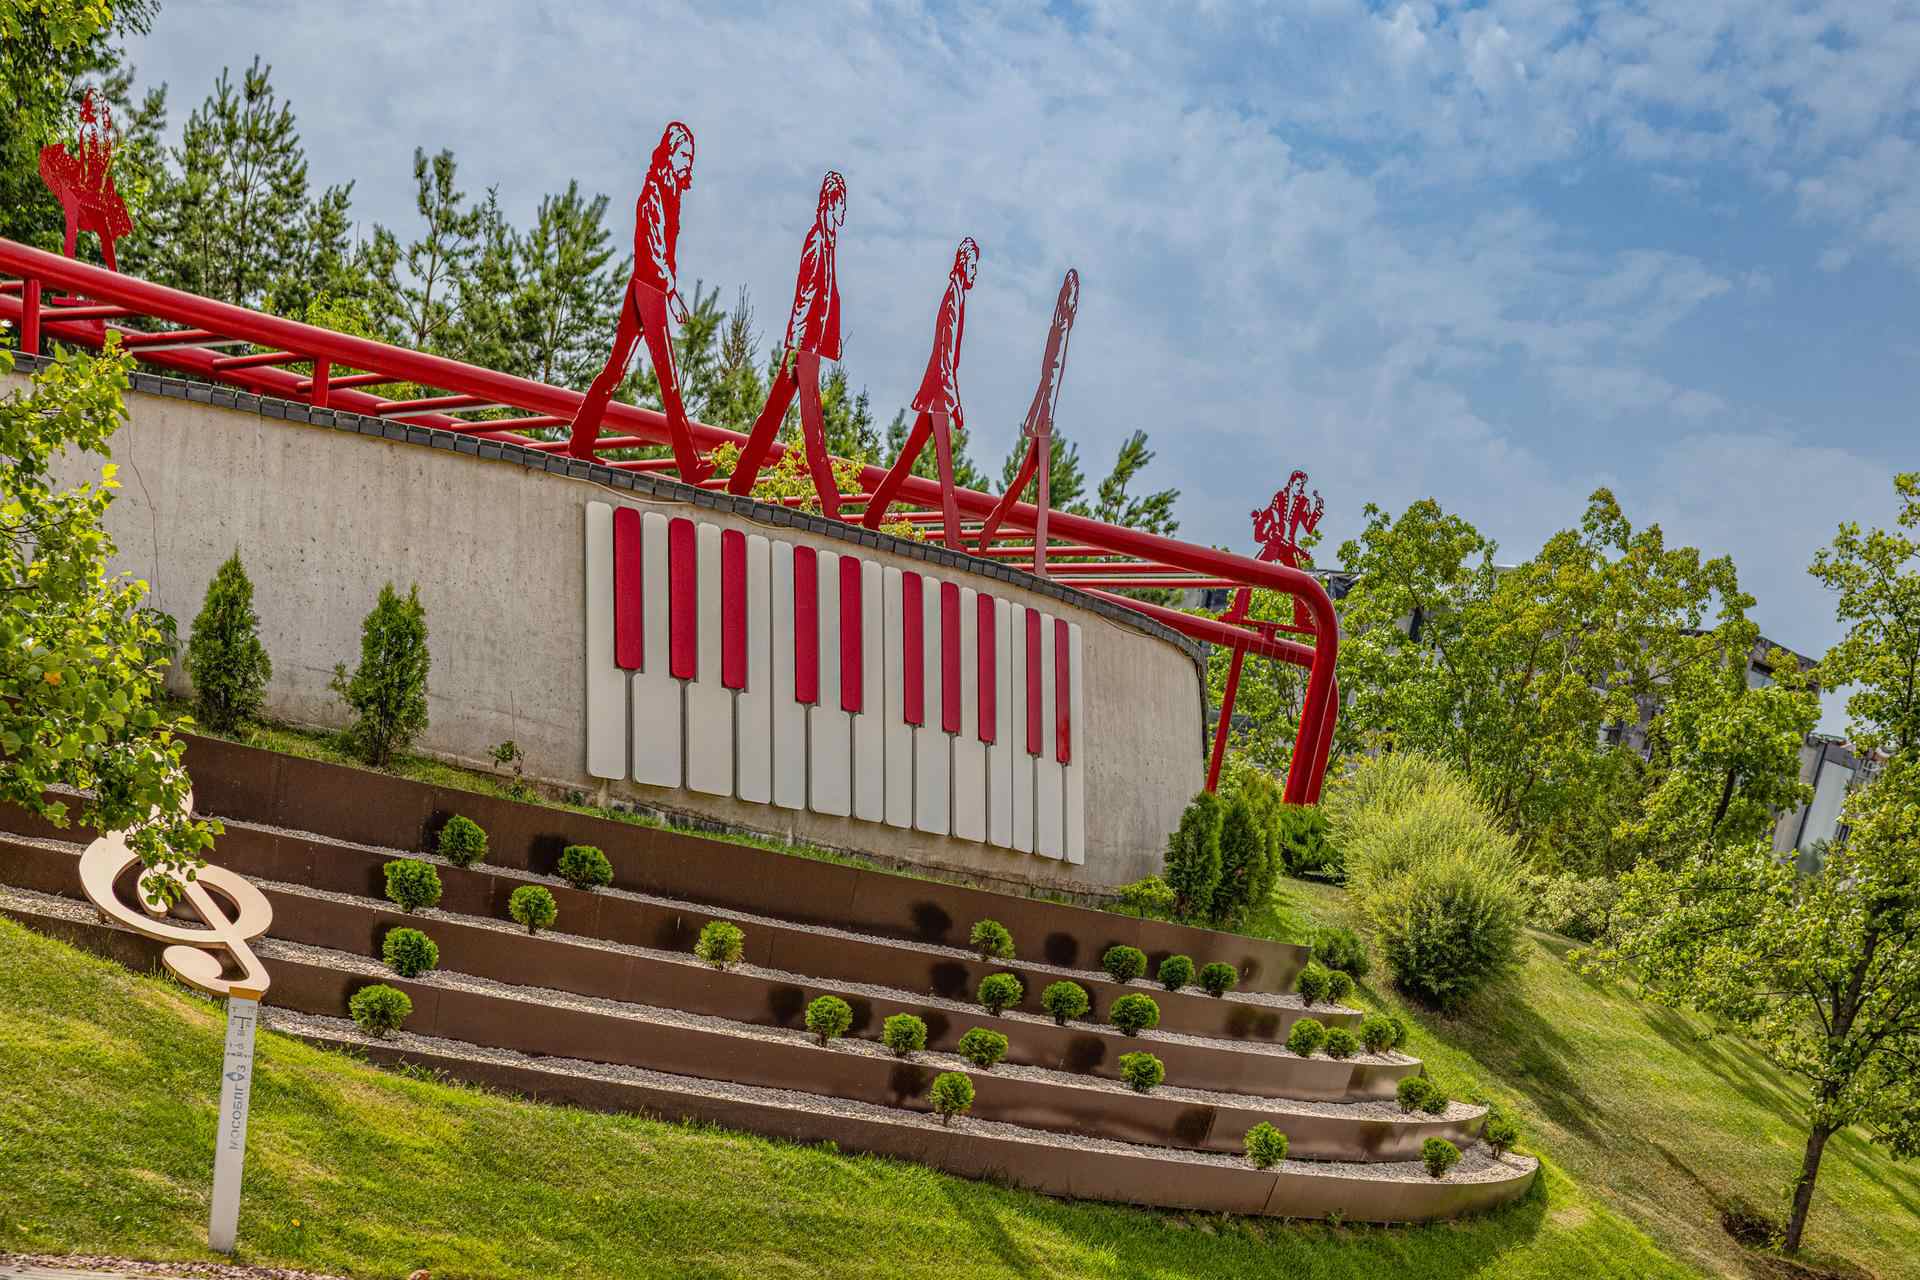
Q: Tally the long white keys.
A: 14